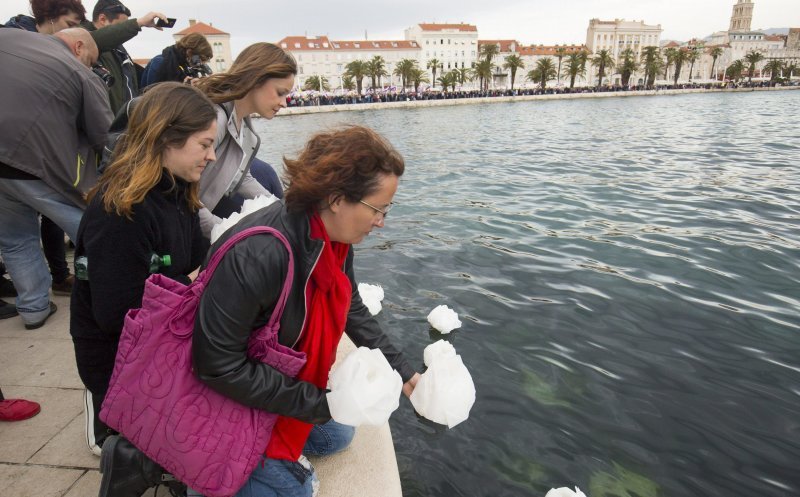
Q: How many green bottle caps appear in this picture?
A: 1